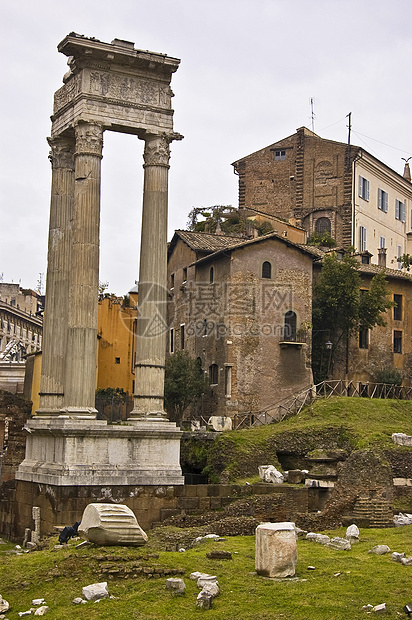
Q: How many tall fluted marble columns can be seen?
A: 3